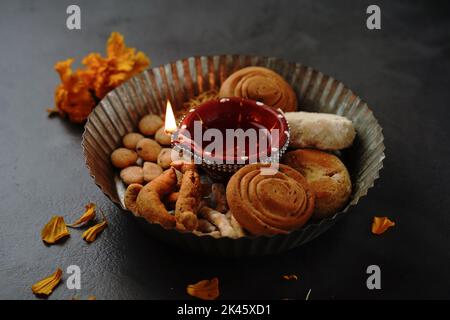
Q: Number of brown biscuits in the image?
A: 3